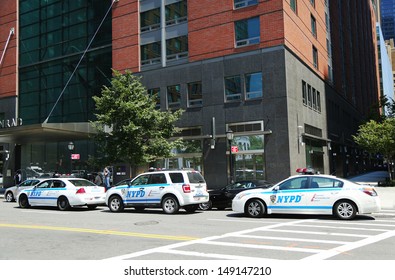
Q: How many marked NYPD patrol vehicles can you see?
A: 3